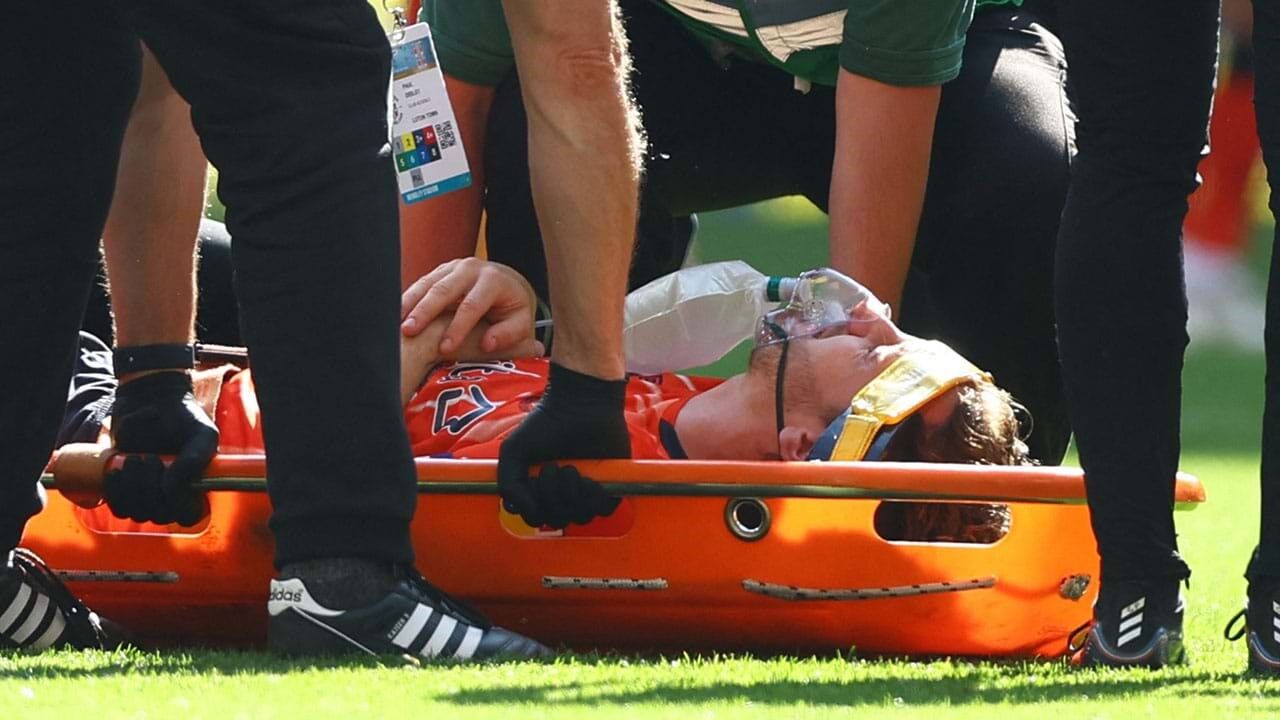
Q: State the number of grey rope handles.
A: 3